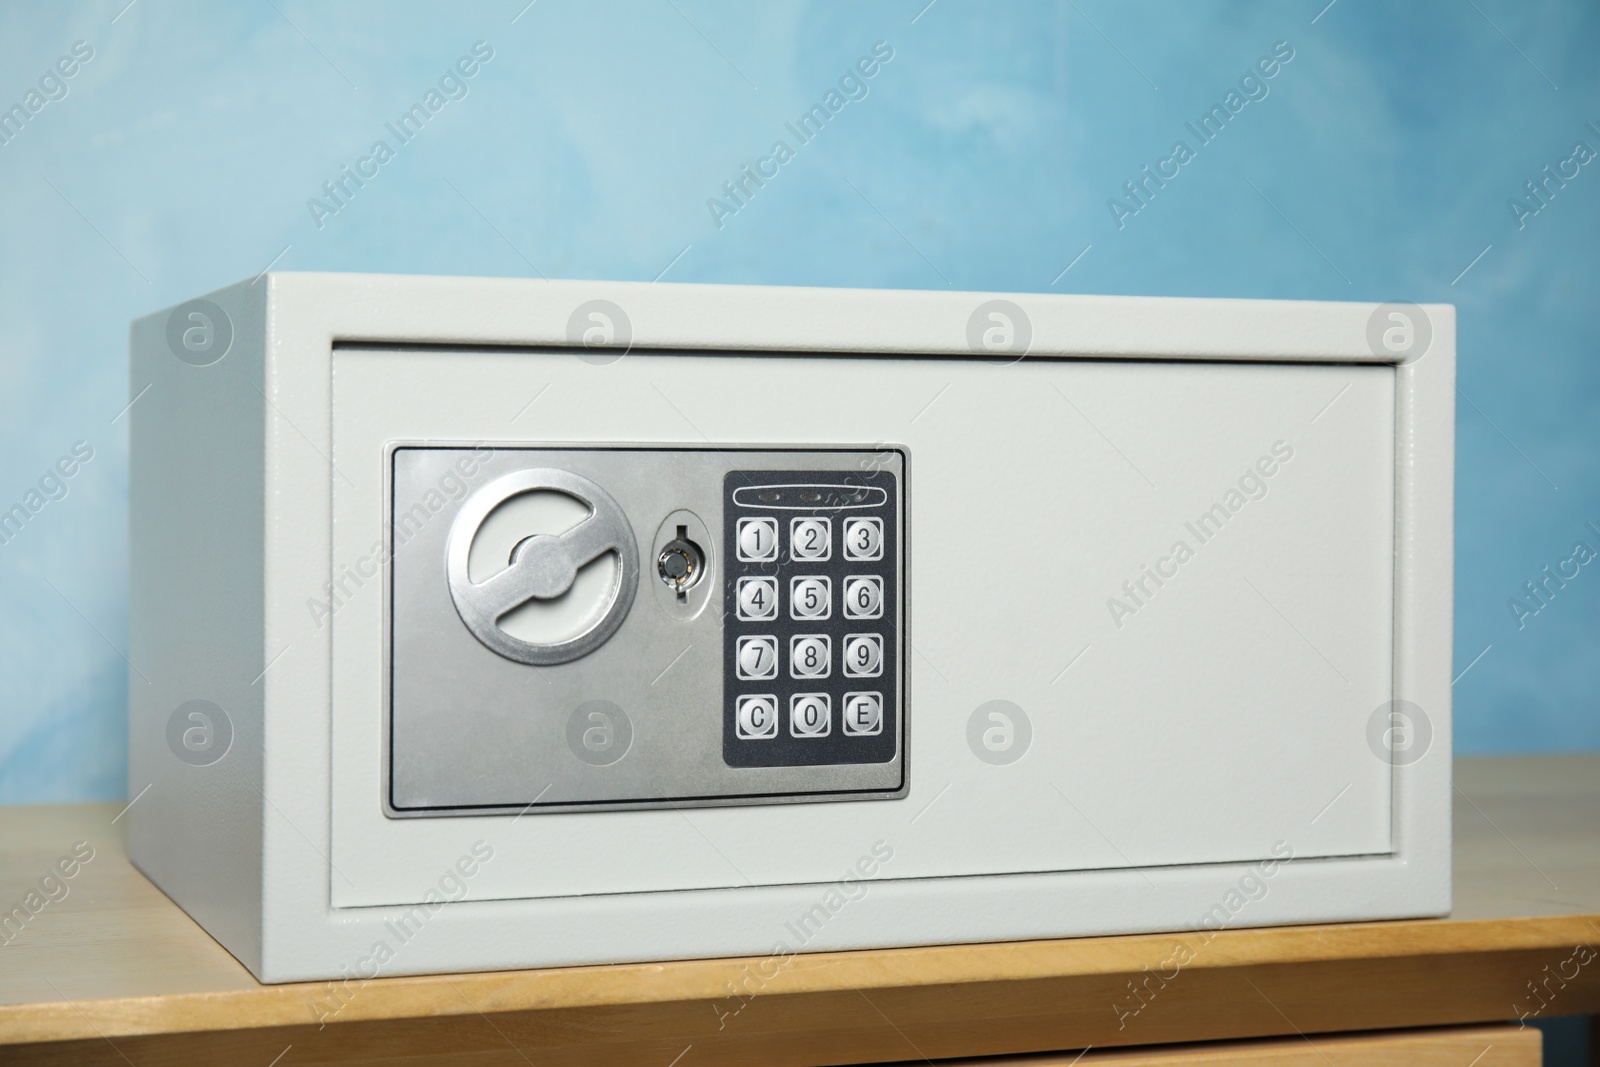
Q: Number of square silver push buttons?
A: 12